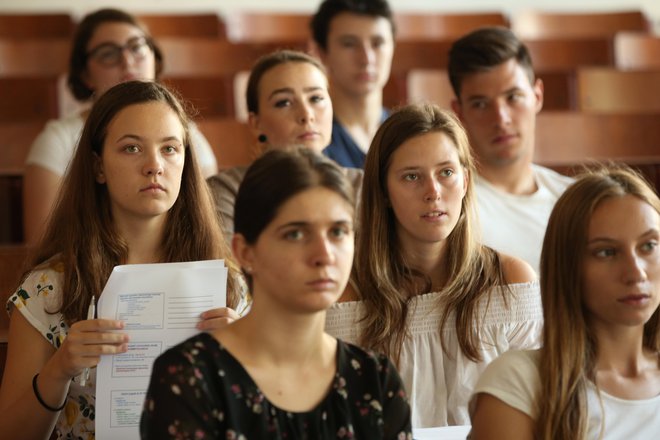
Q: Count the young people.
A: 8